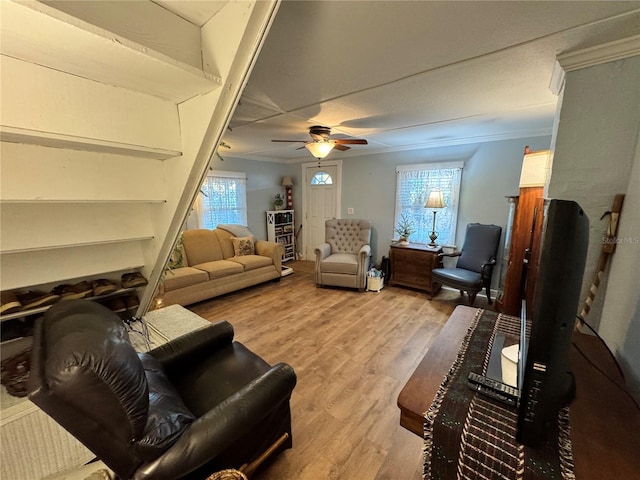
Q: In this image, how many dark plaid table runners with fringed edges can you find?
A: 1